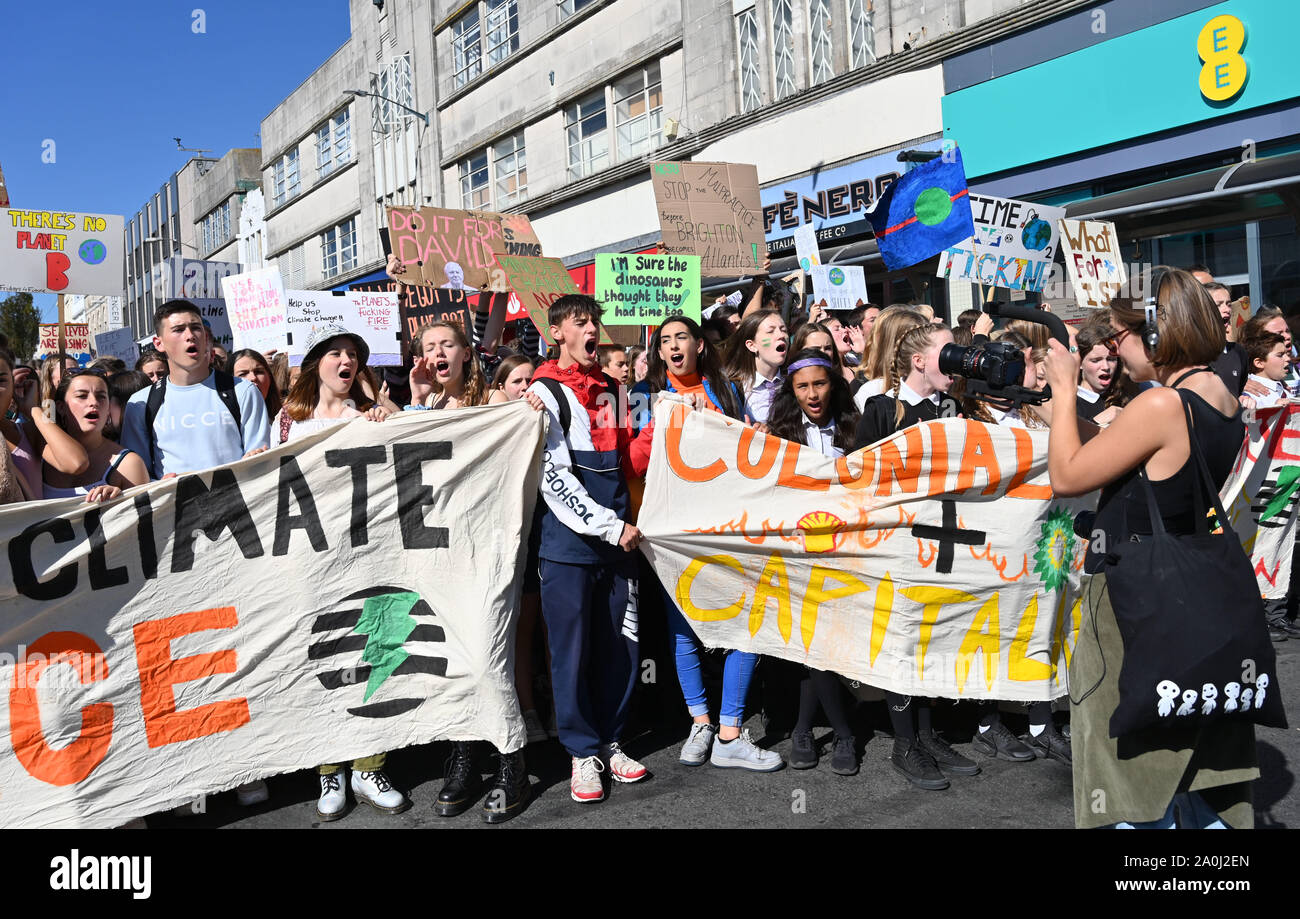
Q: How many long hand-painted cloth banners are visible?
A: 3